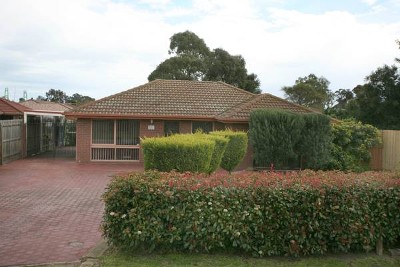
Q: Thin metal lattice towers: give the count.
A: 2